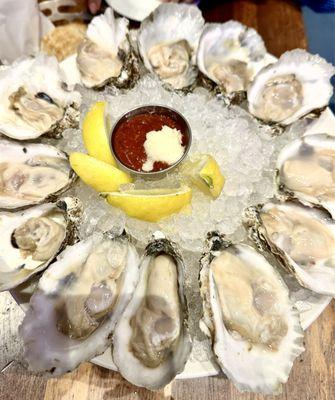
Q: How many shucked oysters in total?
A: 12